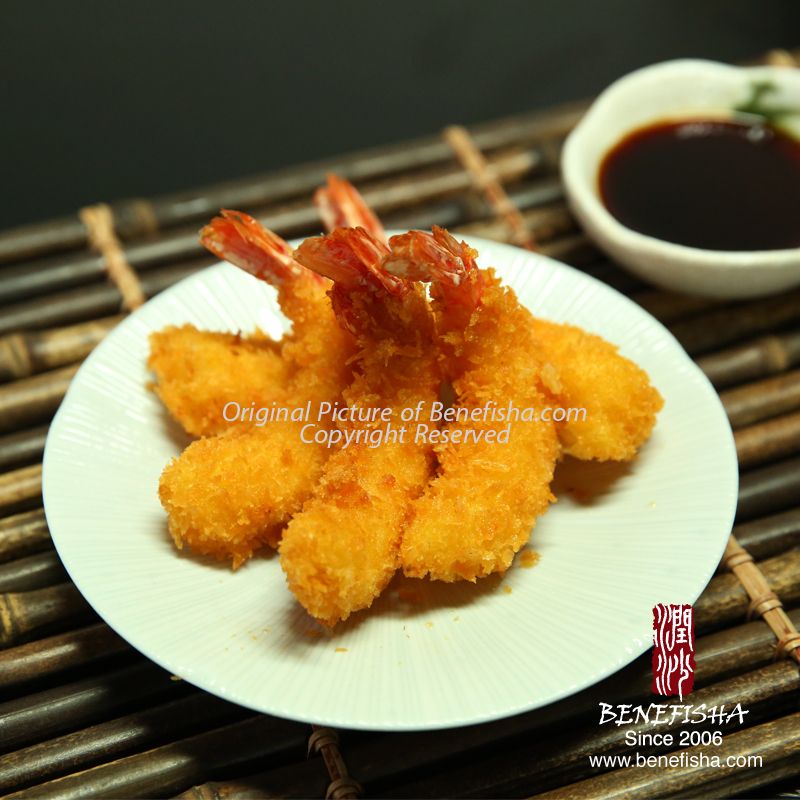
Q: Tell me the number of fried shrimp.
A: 5